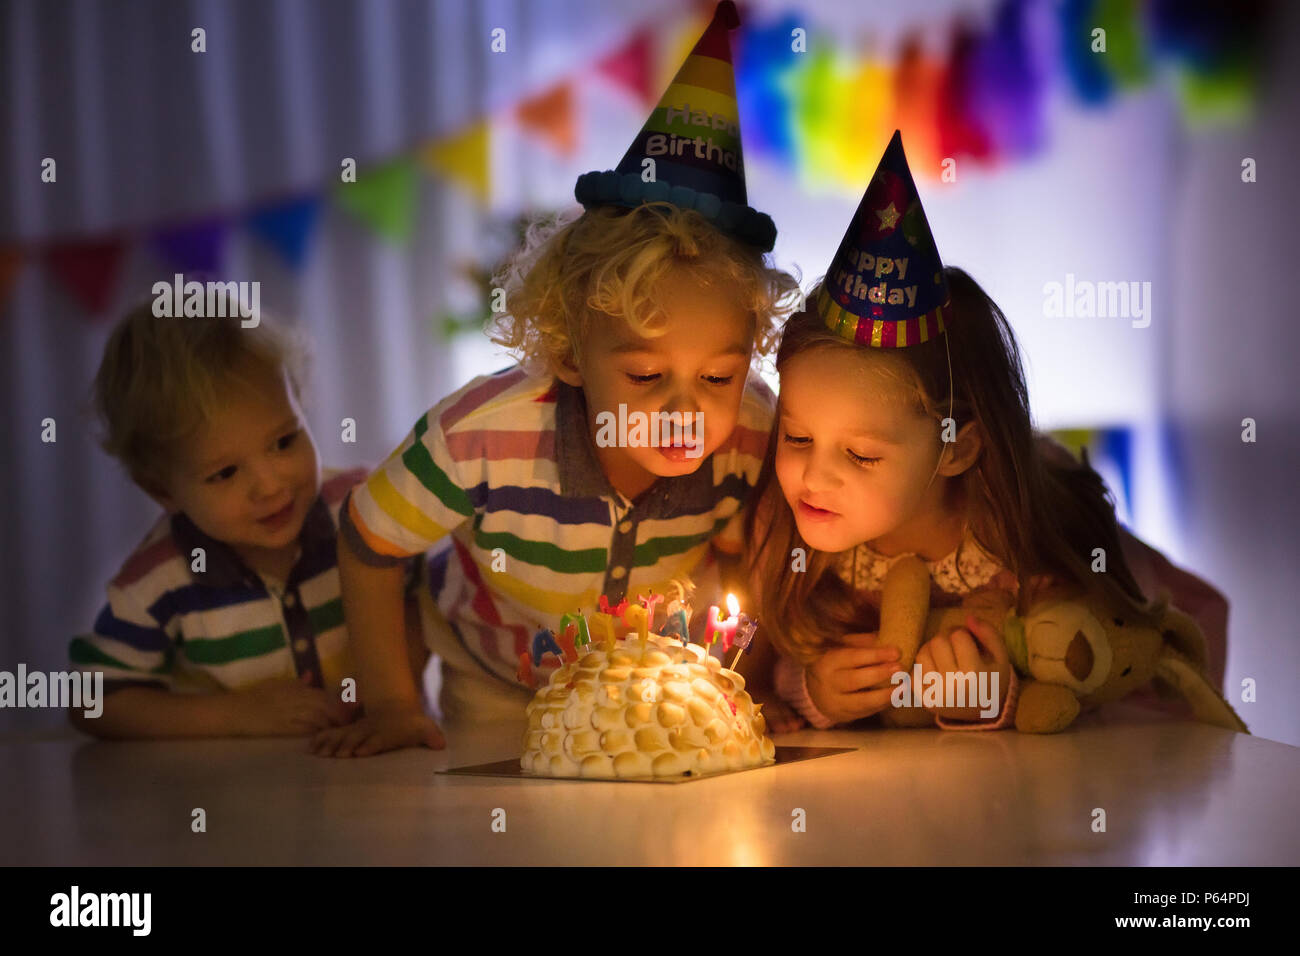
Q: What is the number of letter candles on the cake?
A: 13